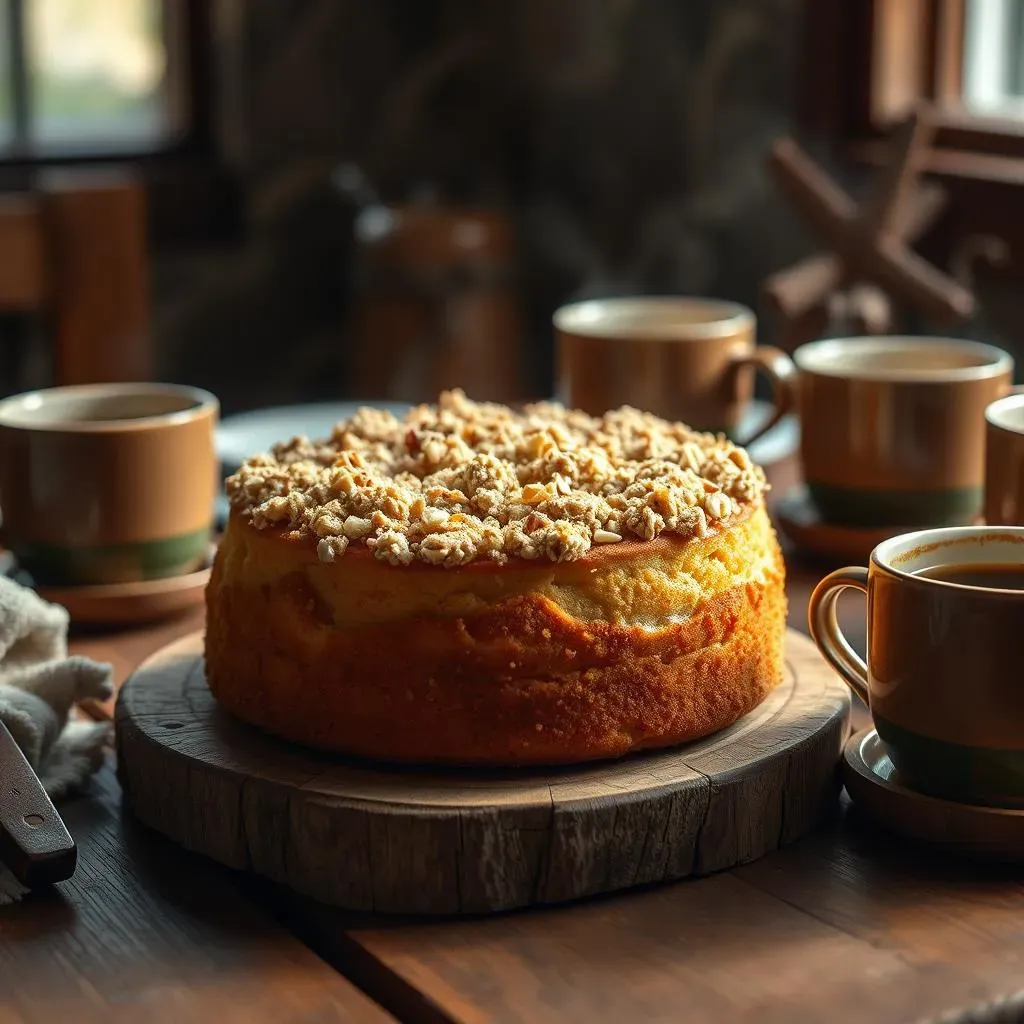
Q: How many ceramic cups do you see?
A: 5